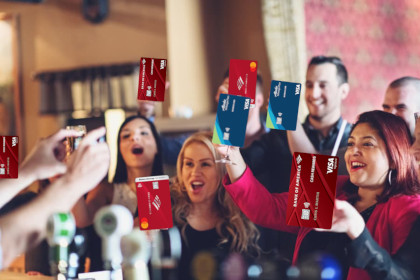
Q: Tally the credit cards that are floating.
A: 7